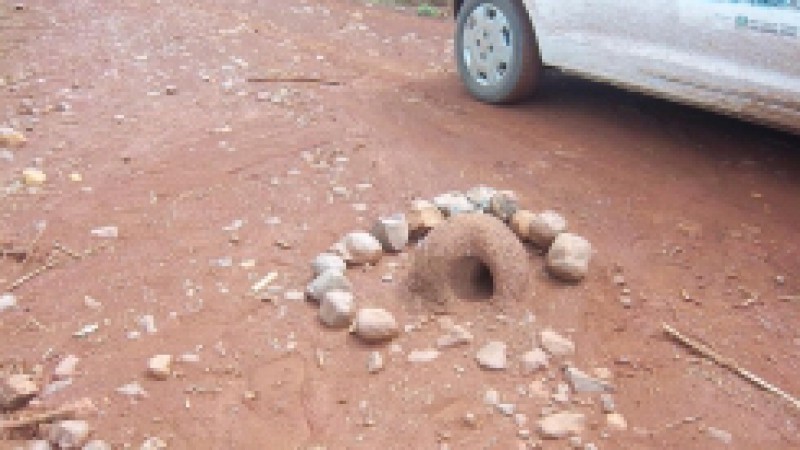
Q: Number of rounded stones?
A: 13